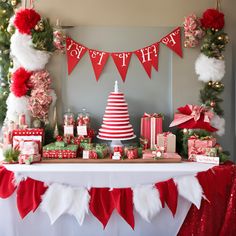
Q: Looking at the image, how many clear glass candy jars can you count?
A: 2